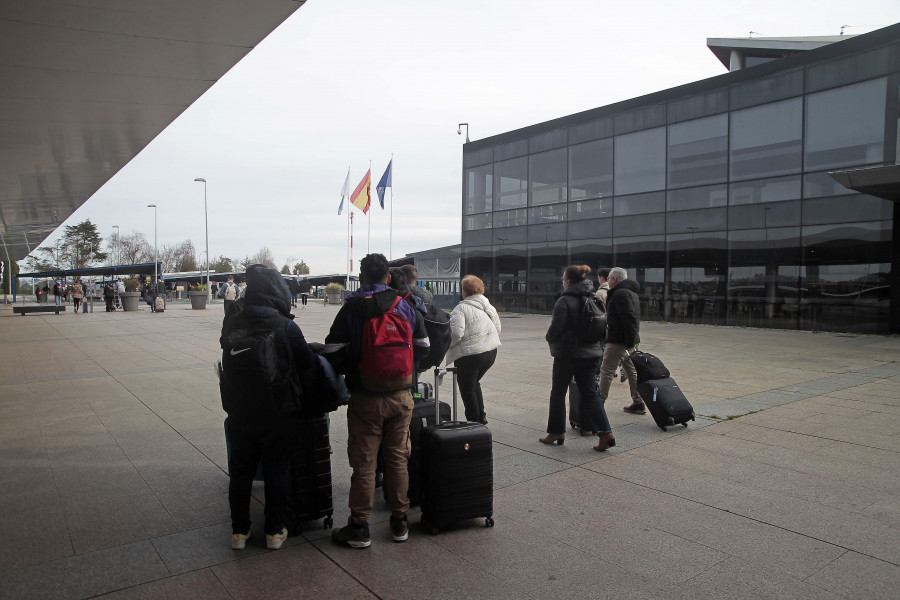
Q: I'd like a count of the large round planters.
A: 3